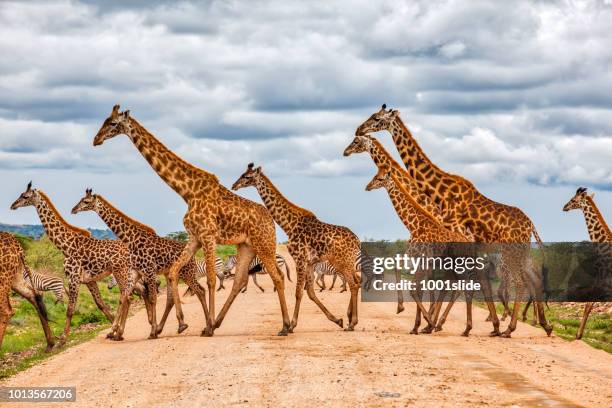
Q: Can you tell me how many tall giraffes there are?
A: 2